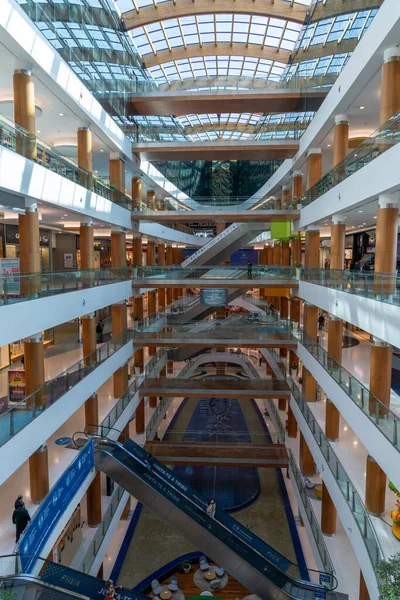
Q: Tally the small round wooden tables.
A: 2